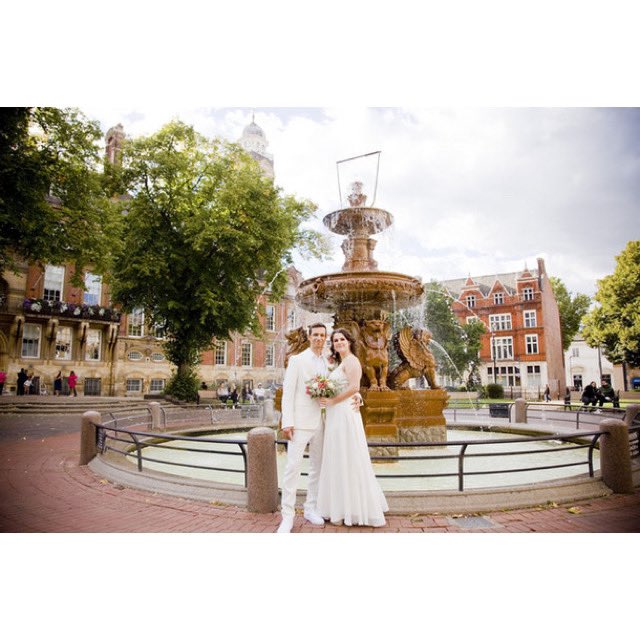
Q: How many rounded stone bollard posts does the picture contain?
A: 7